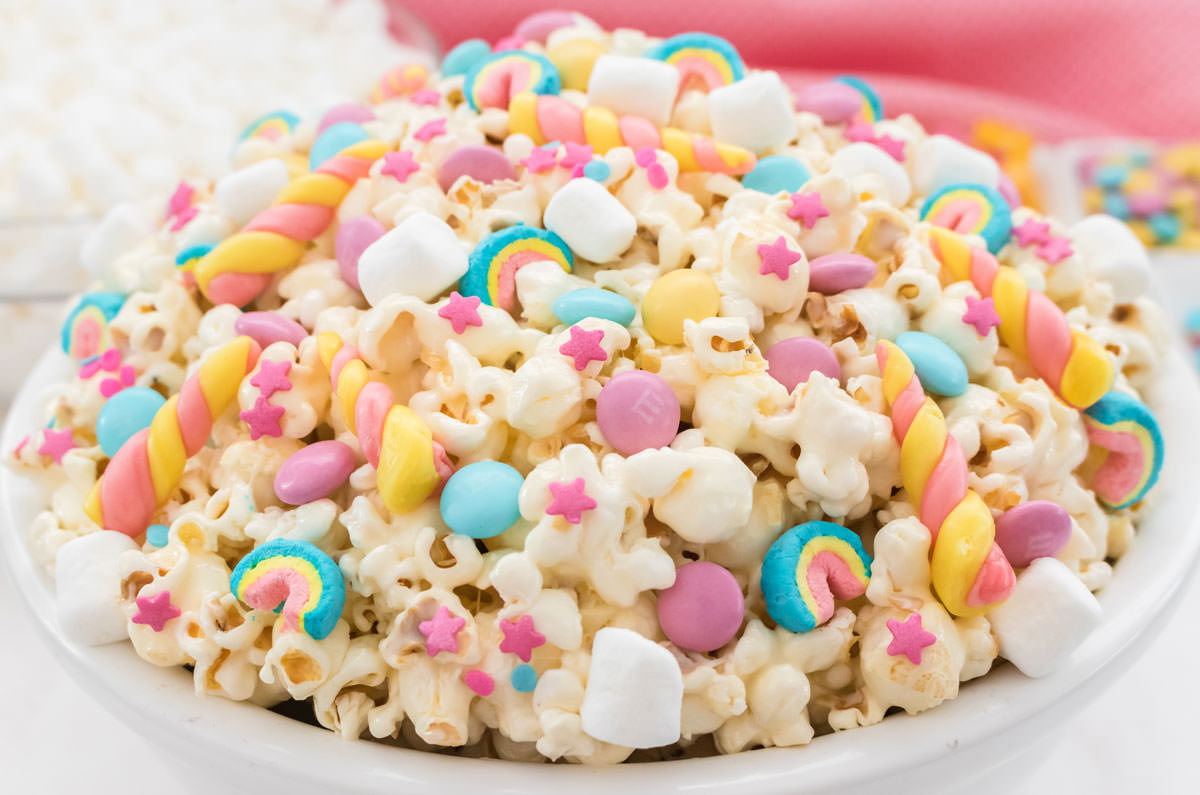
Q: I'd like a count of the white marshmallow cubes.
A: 12